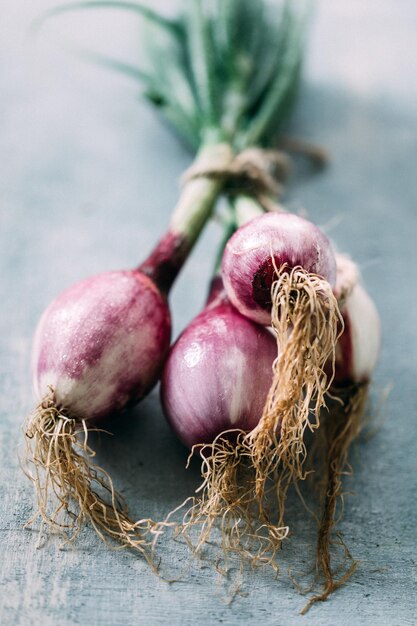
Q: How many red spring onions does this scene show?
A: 4